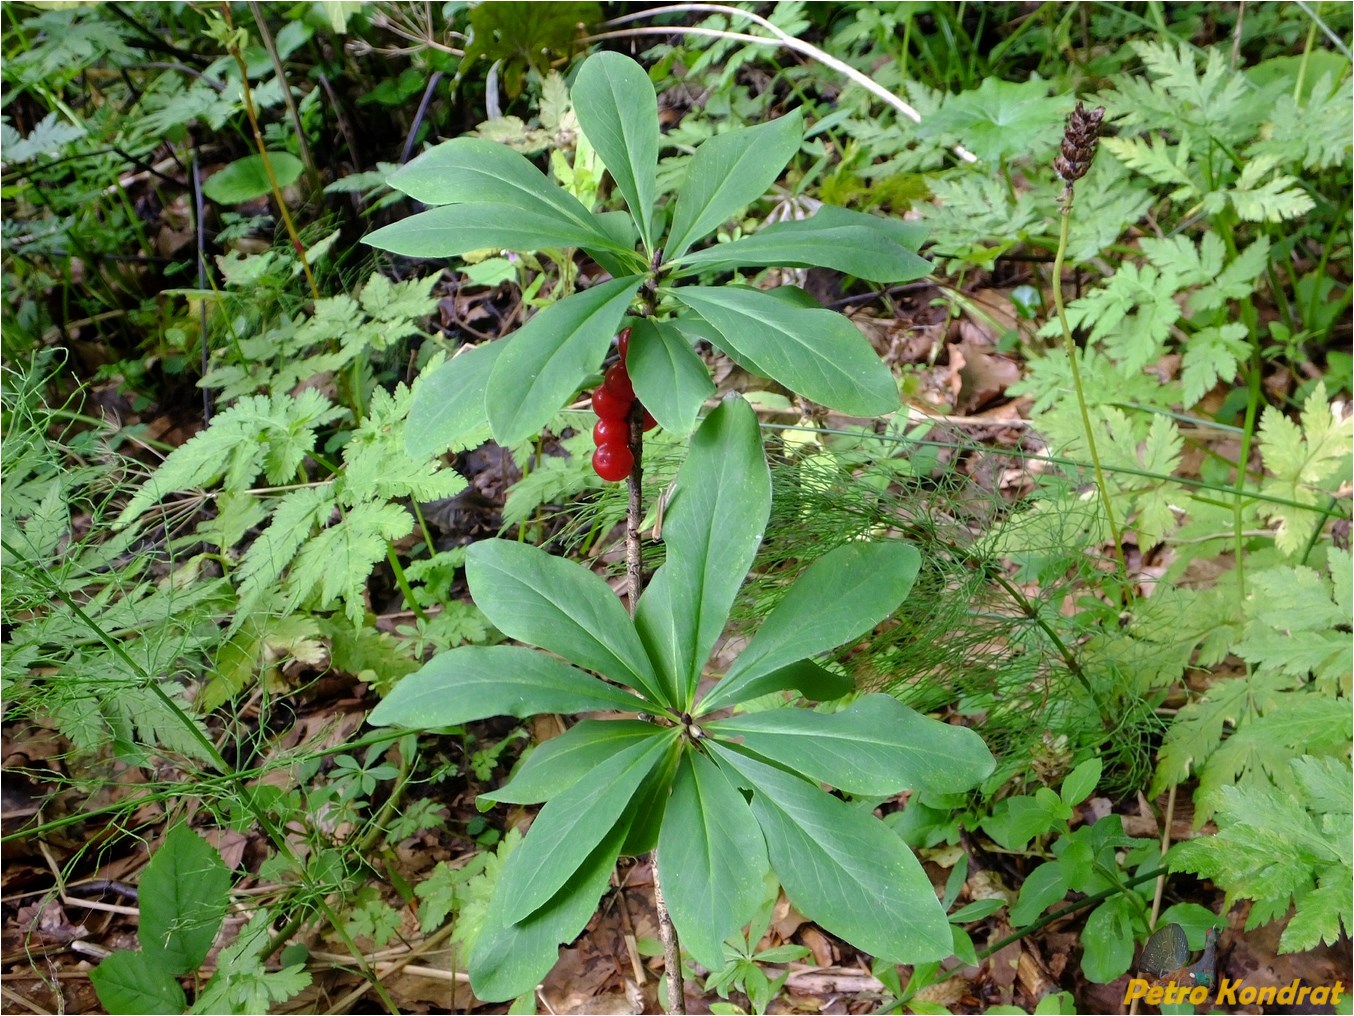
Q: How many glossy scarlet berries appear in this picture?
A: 6